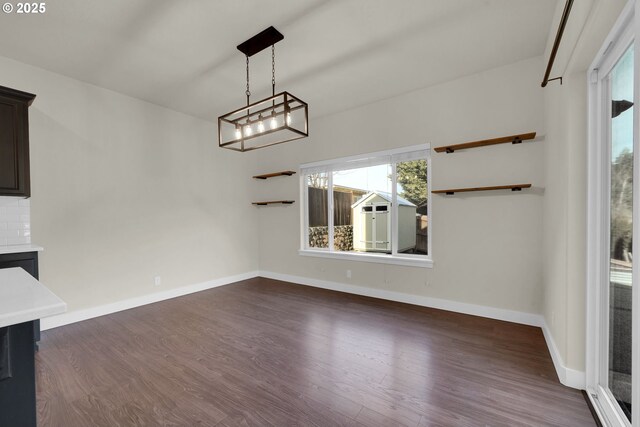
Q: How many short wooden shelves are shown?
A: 2